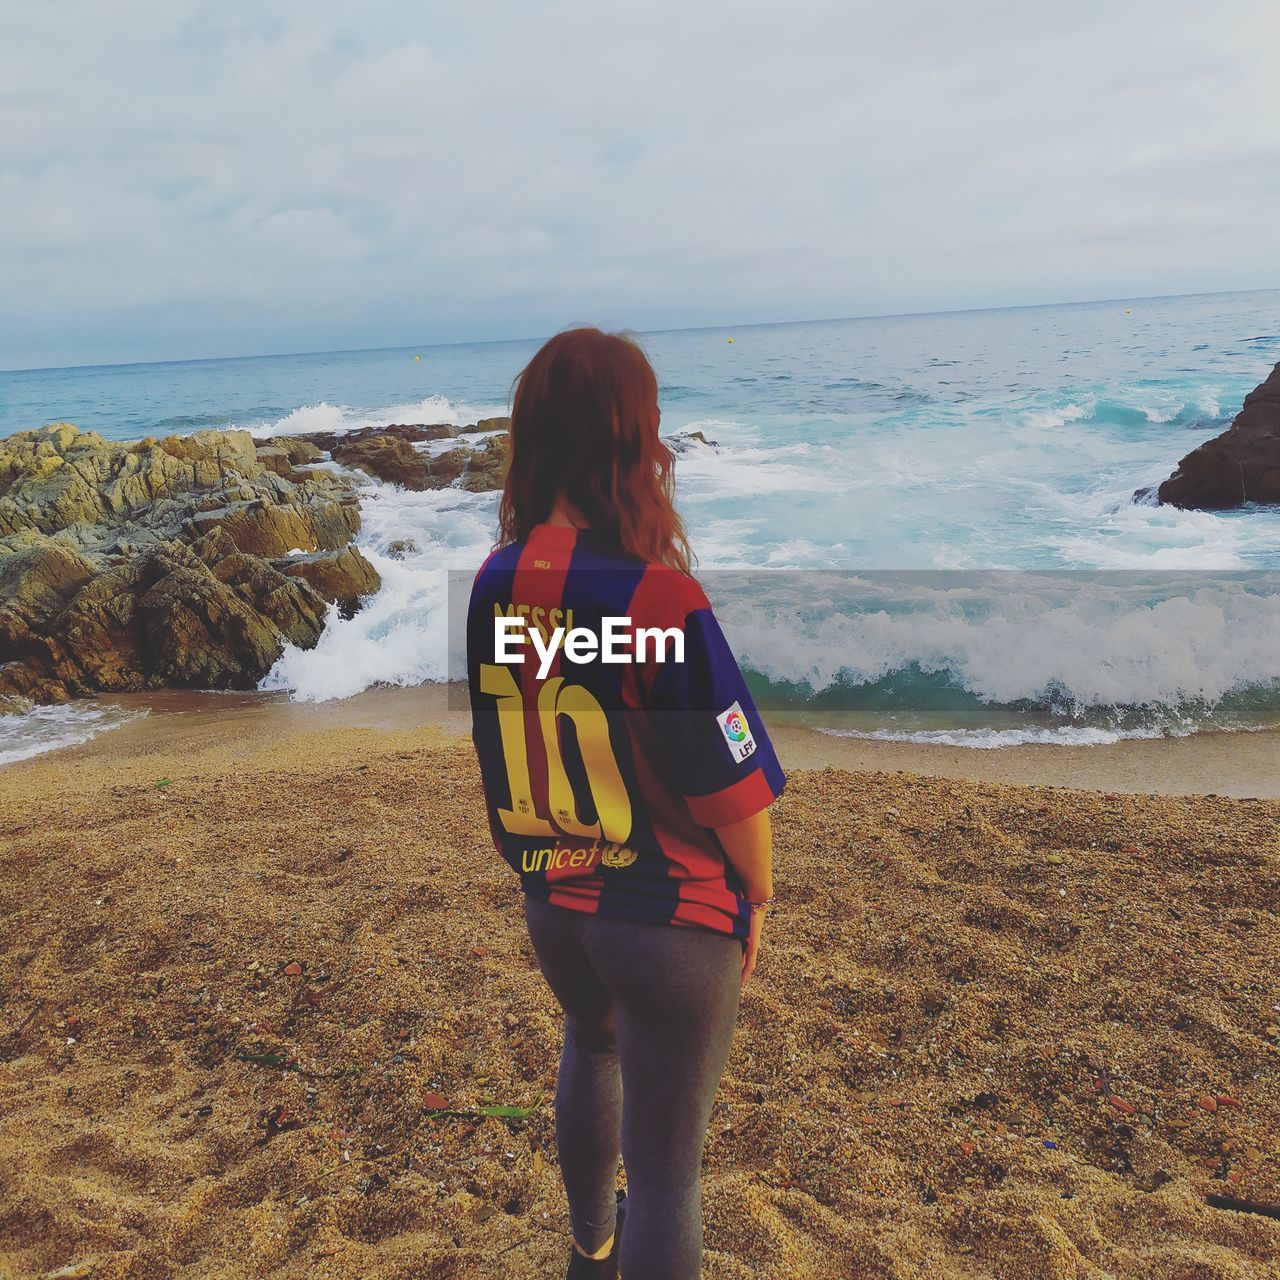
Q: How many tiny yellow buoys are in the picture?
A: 3